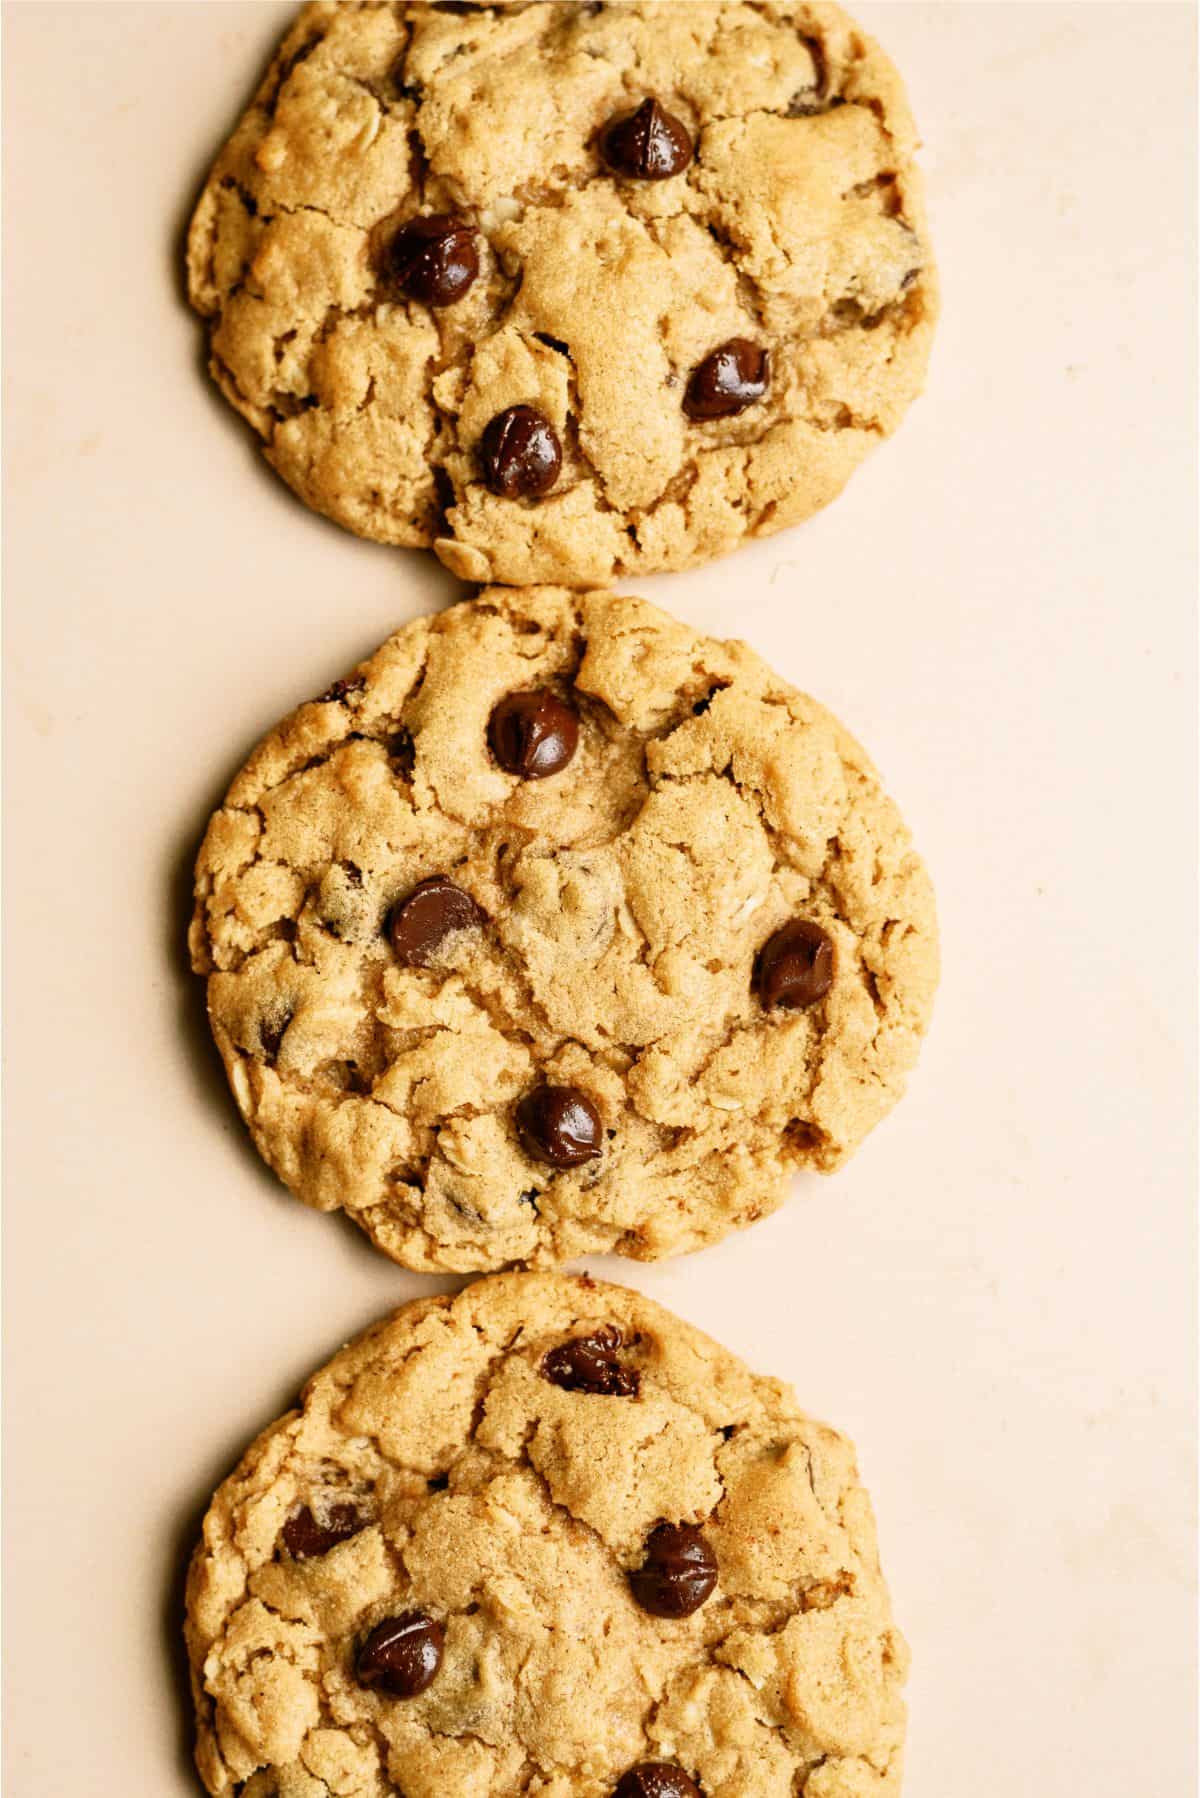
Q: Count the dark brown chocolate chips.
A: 13